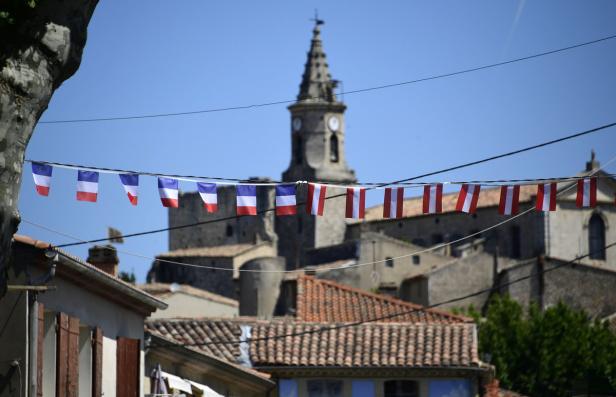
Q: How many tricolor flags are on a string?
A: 7